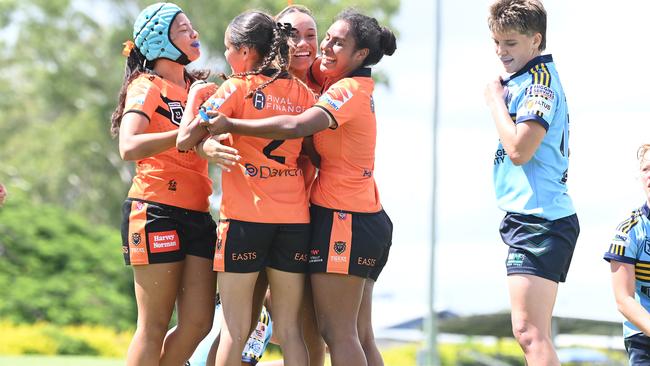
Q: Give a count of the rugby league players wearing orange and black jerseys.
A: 4